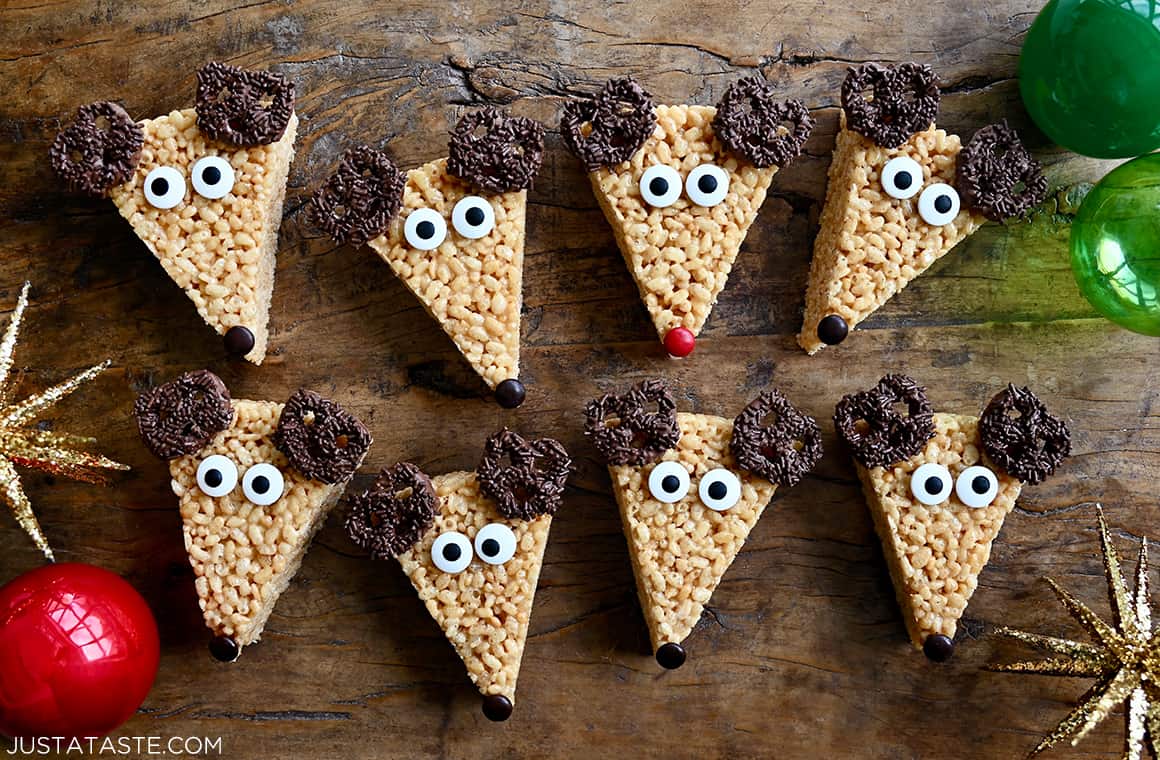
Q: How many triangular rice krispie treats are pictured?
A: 8